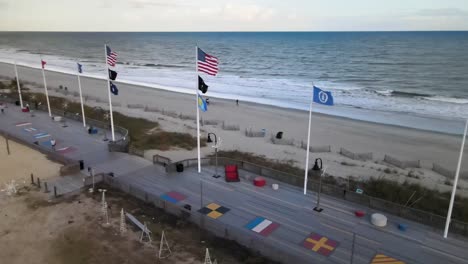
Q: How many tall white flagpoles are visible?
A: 7